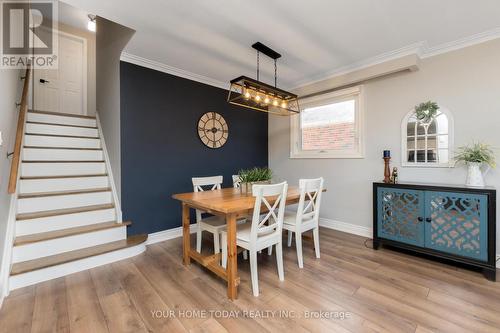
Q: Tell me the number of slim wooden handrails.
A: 1